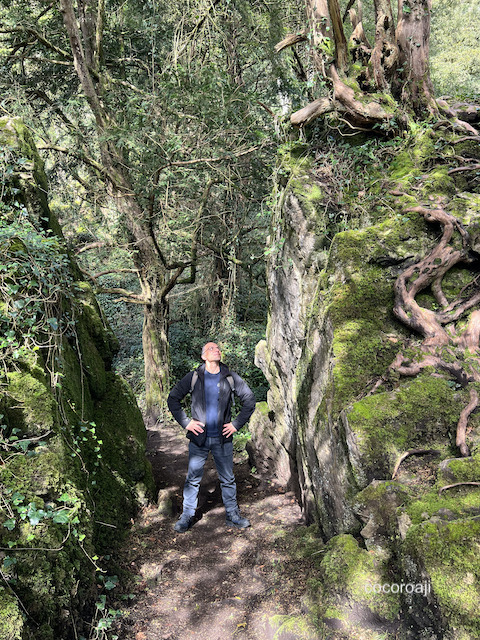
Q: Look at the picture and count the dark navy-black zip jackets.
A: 1